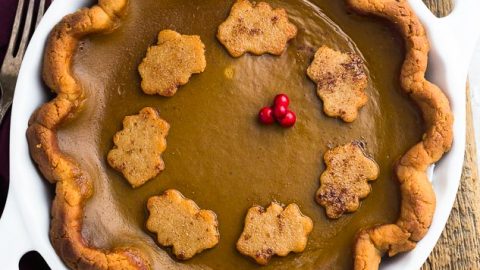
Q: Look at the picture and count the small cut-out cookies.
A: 7